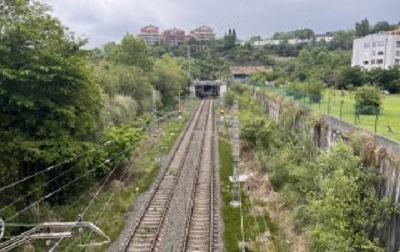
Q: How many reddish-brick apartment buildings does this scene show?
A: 3